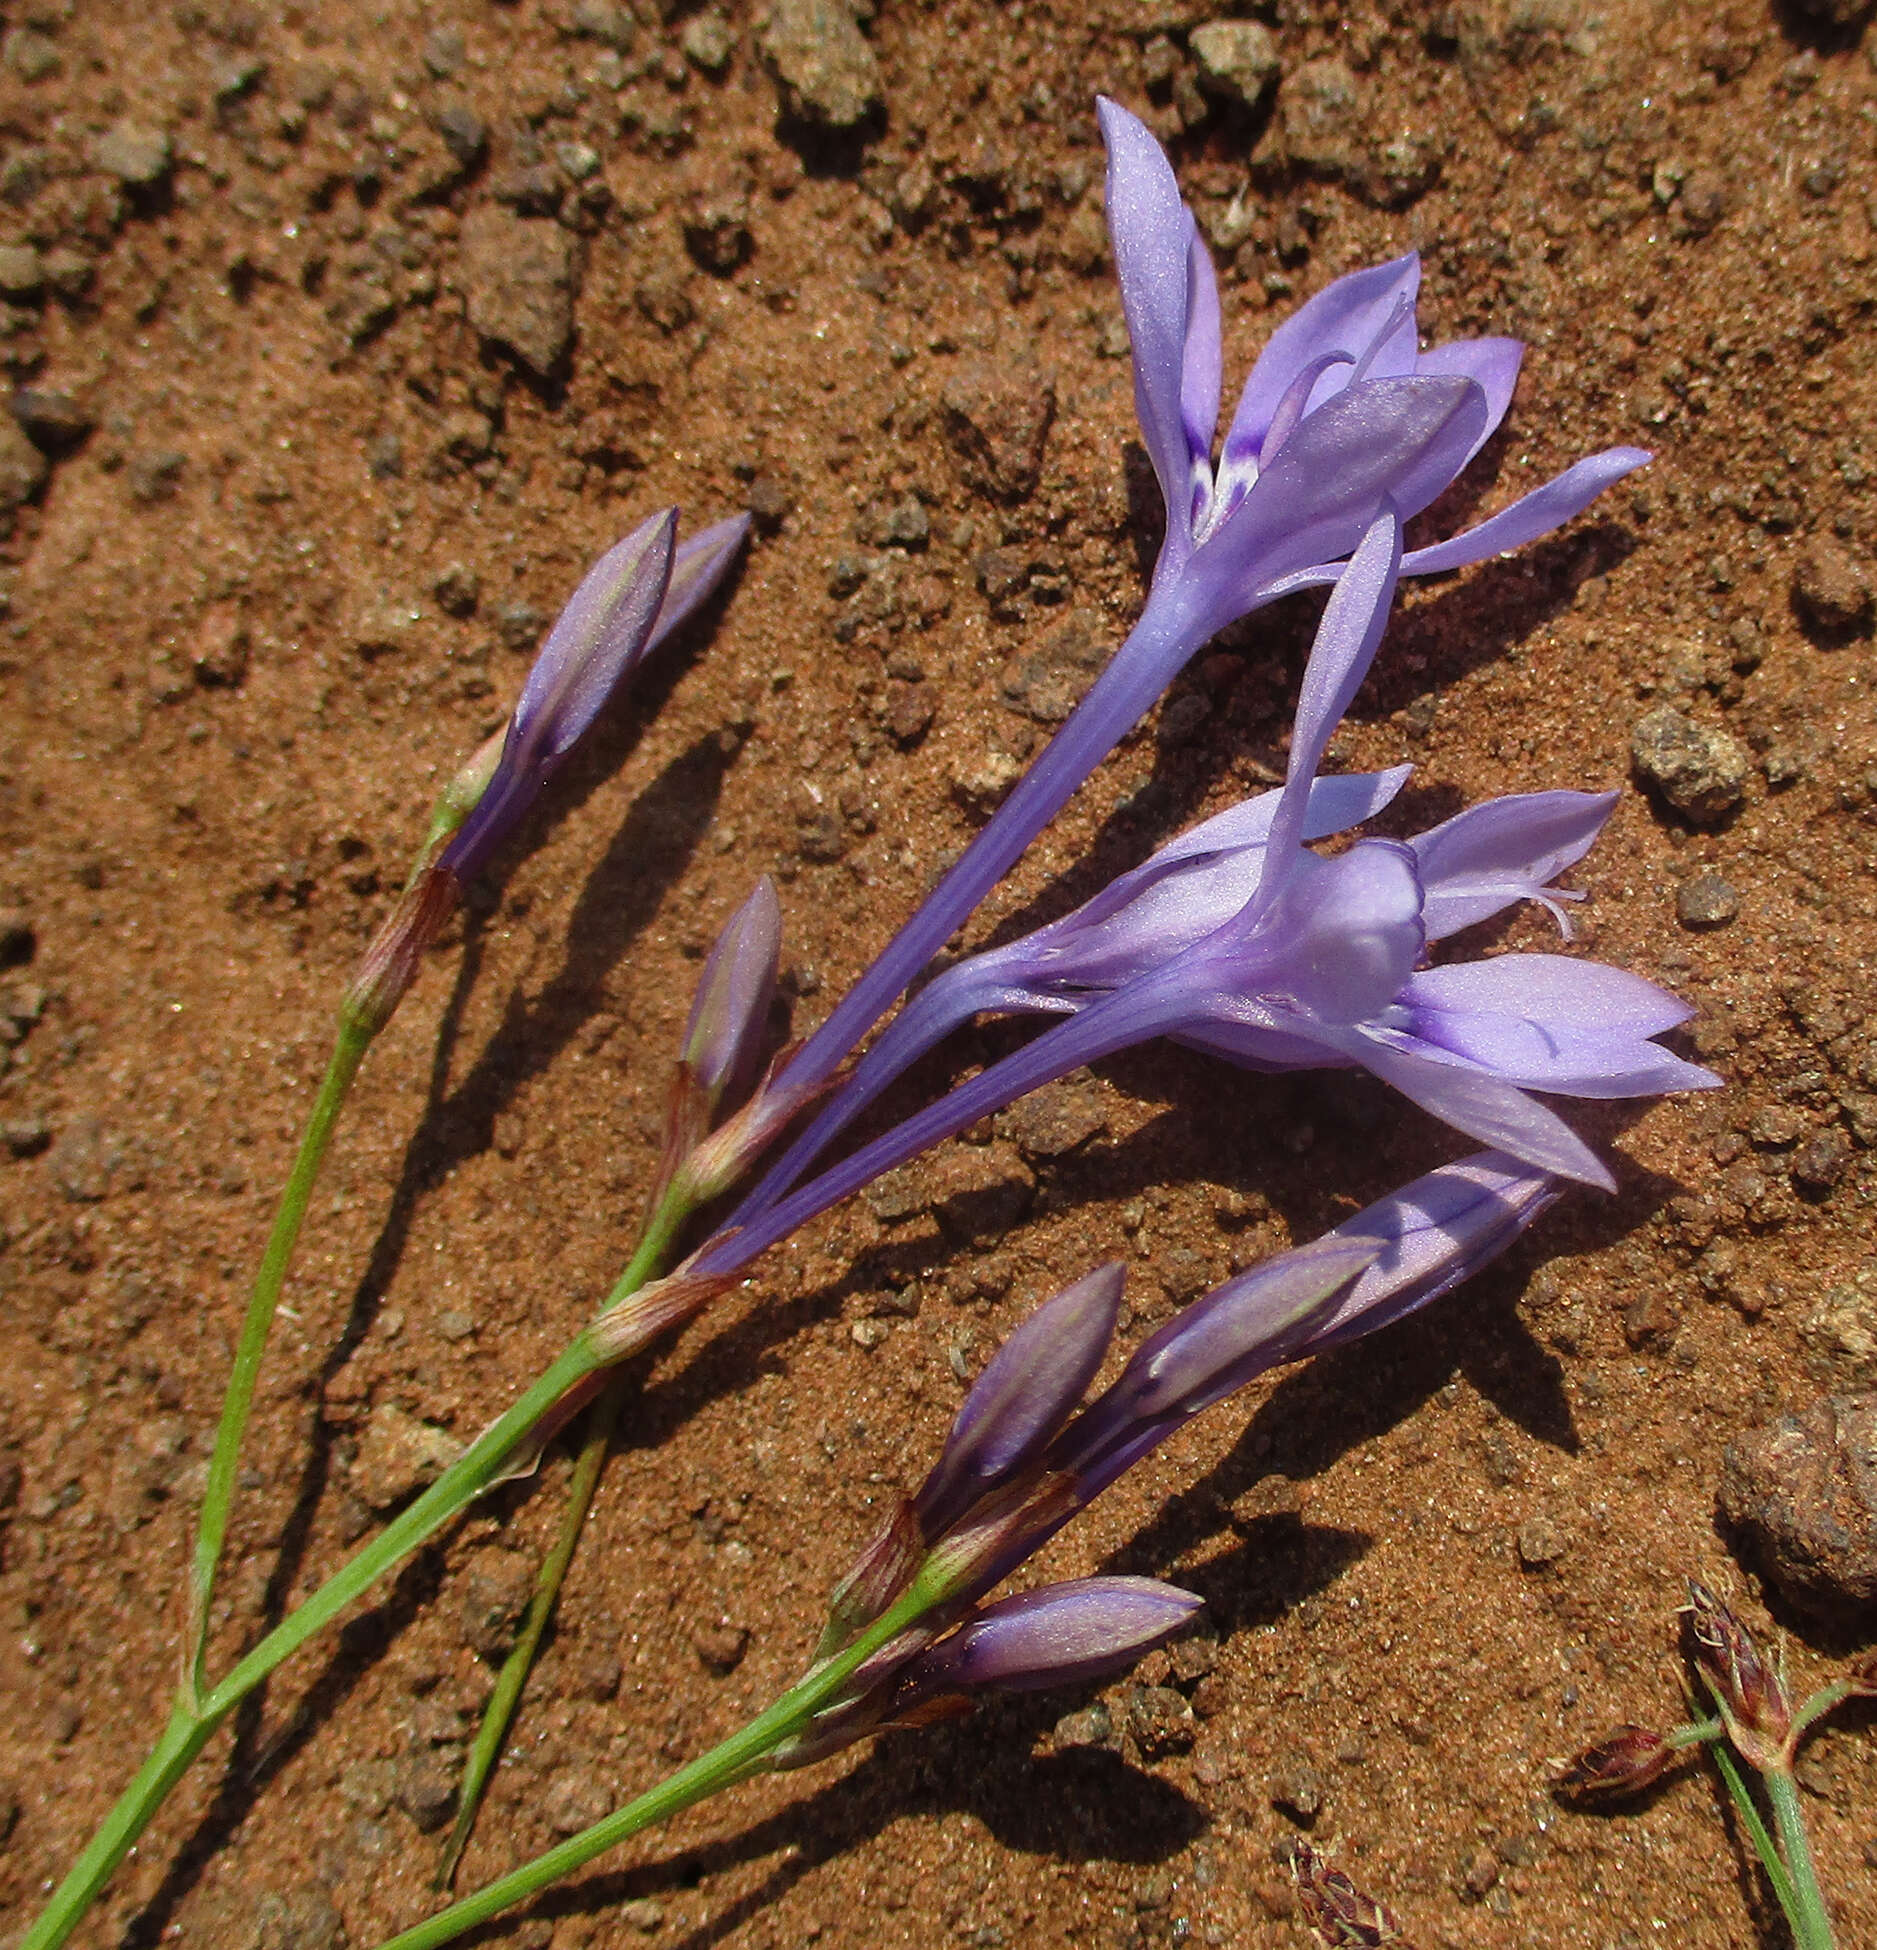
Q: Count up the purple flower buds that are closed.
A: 7